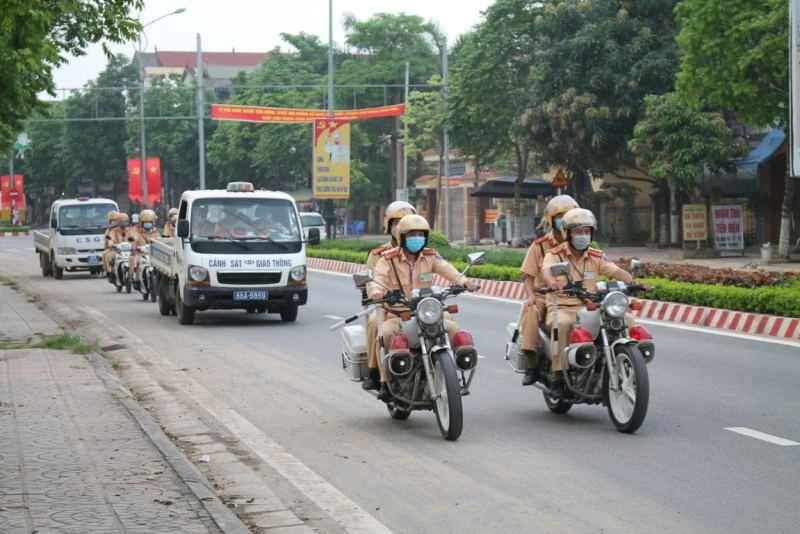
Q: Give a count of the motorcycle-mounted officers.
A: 8